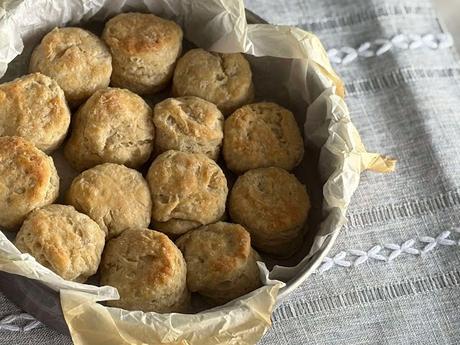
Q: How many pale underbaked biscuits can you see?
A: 0